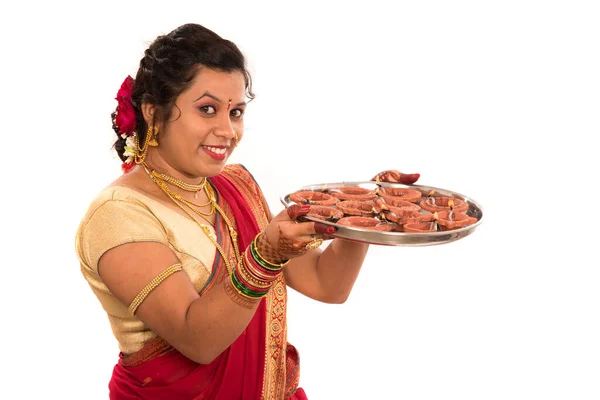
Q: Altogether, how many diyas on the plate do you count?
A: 11